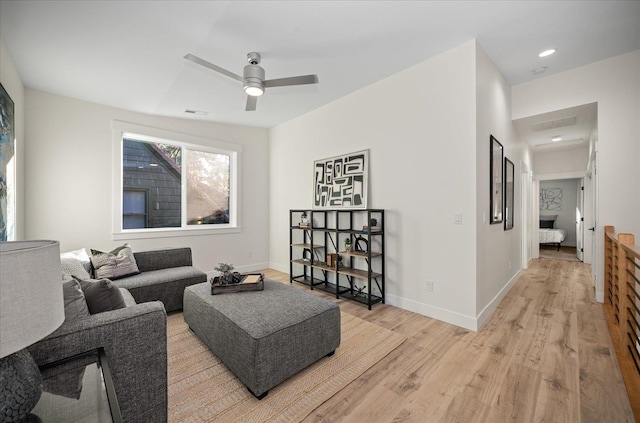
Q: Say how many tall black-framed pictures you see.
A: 2